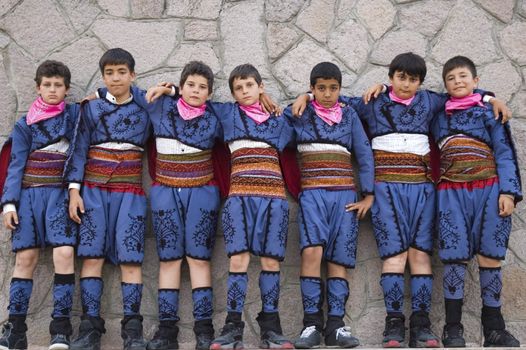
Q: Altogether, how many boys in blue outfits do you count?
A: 7